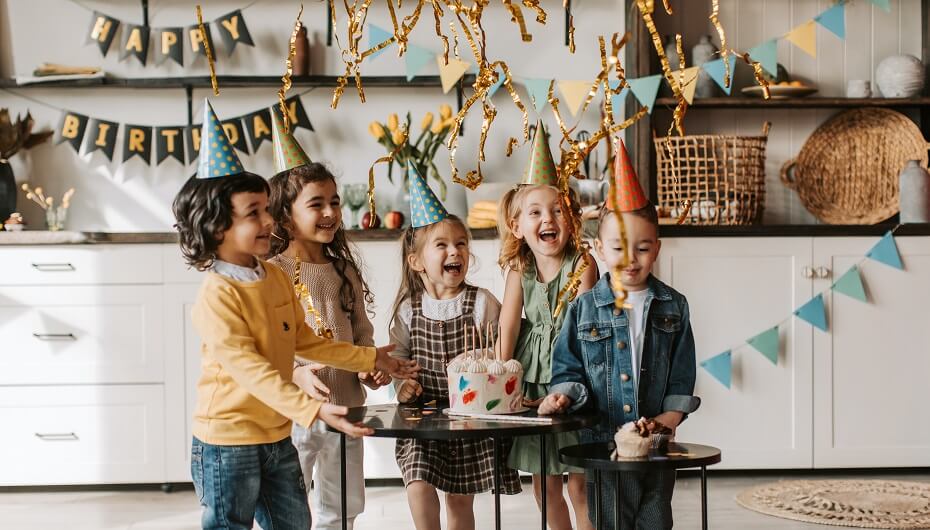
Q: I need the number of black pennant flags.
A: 13